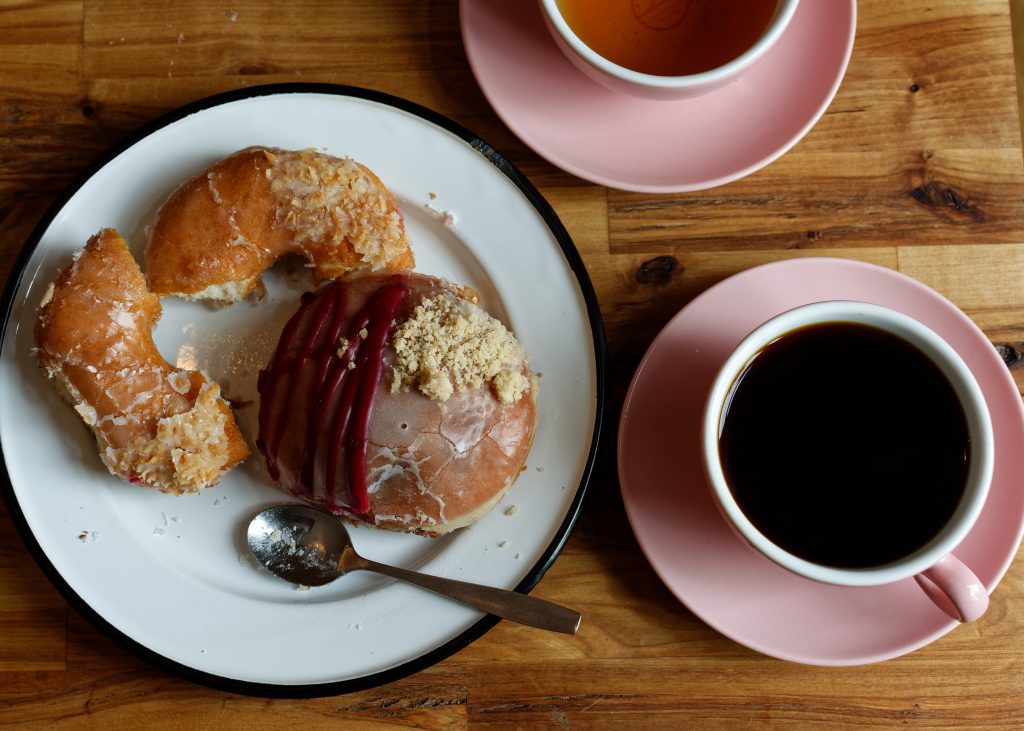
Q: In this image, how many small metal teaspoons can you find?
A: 1